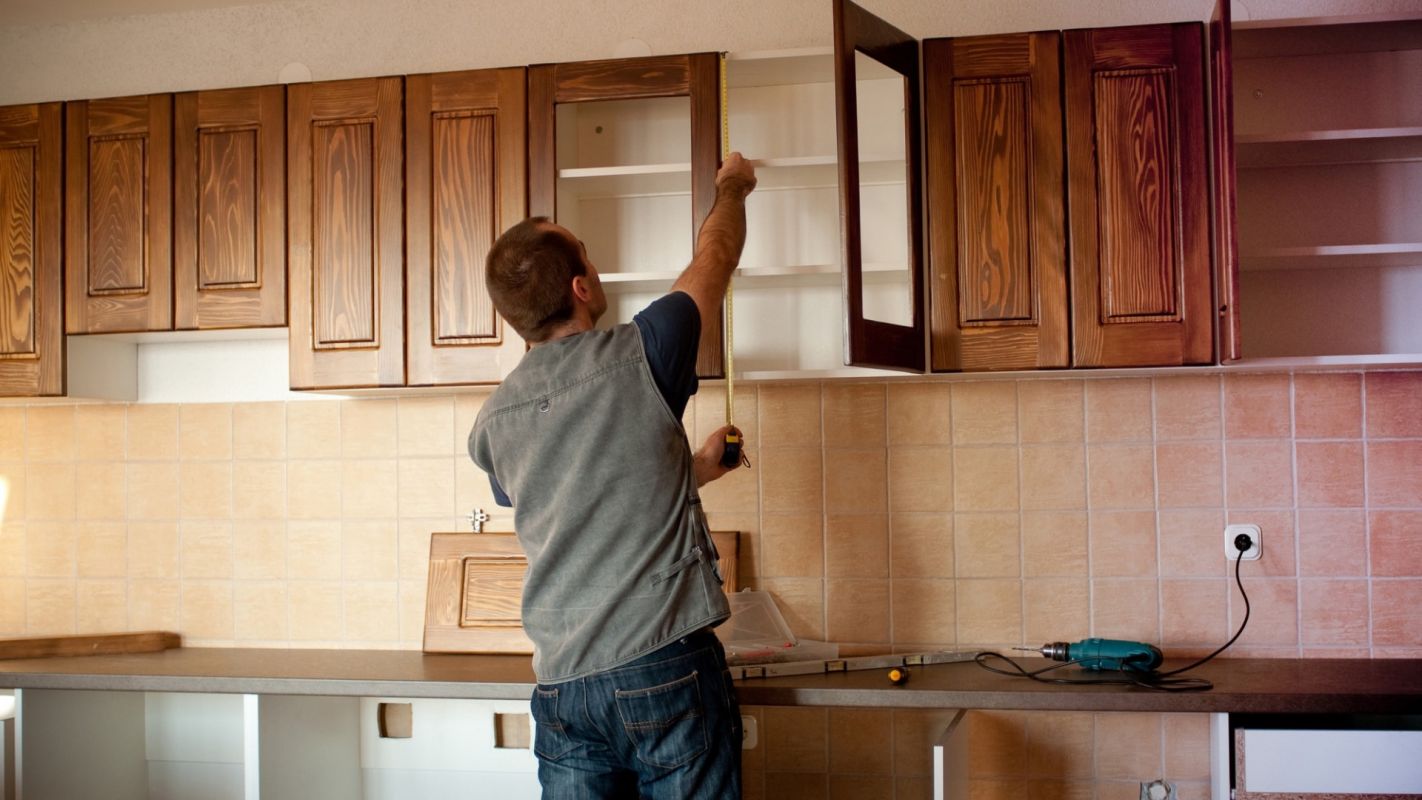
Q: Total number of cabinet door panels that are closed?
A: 8